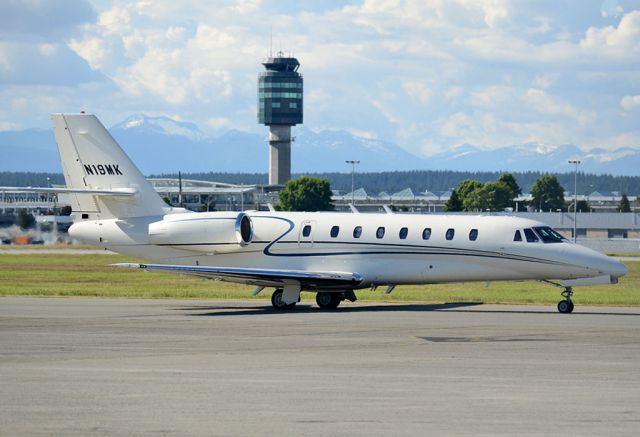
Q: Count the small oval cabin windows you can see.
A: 8